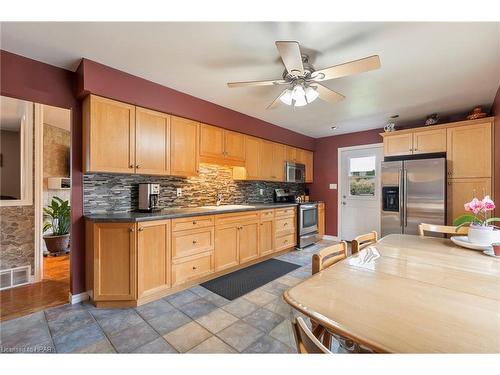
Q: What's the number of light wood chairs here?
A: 4